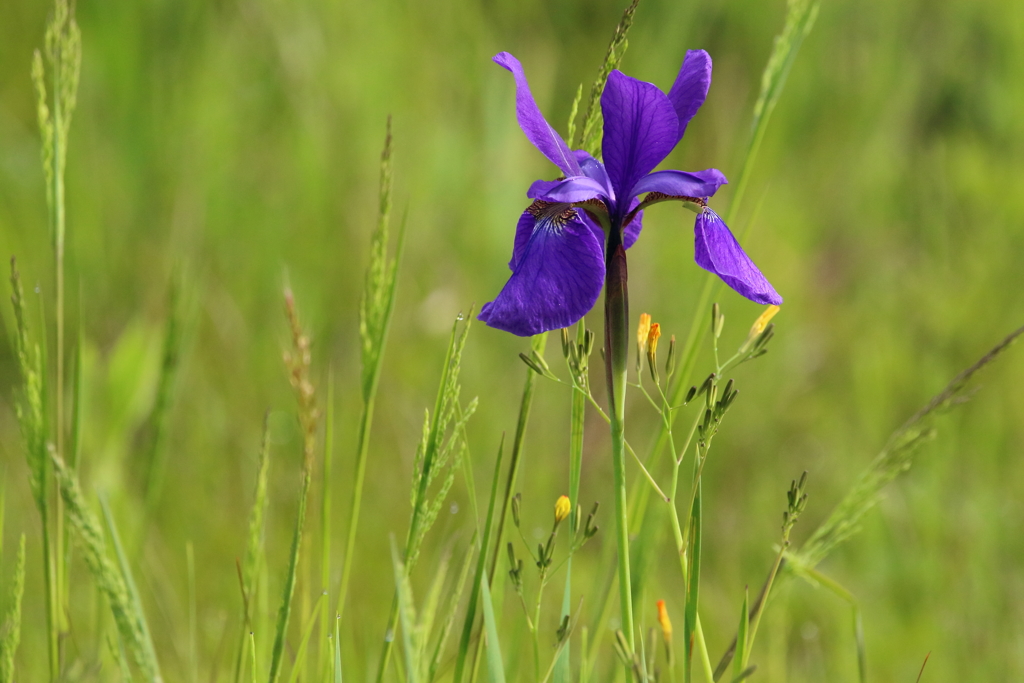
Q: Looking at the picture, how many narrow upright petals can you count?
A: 3